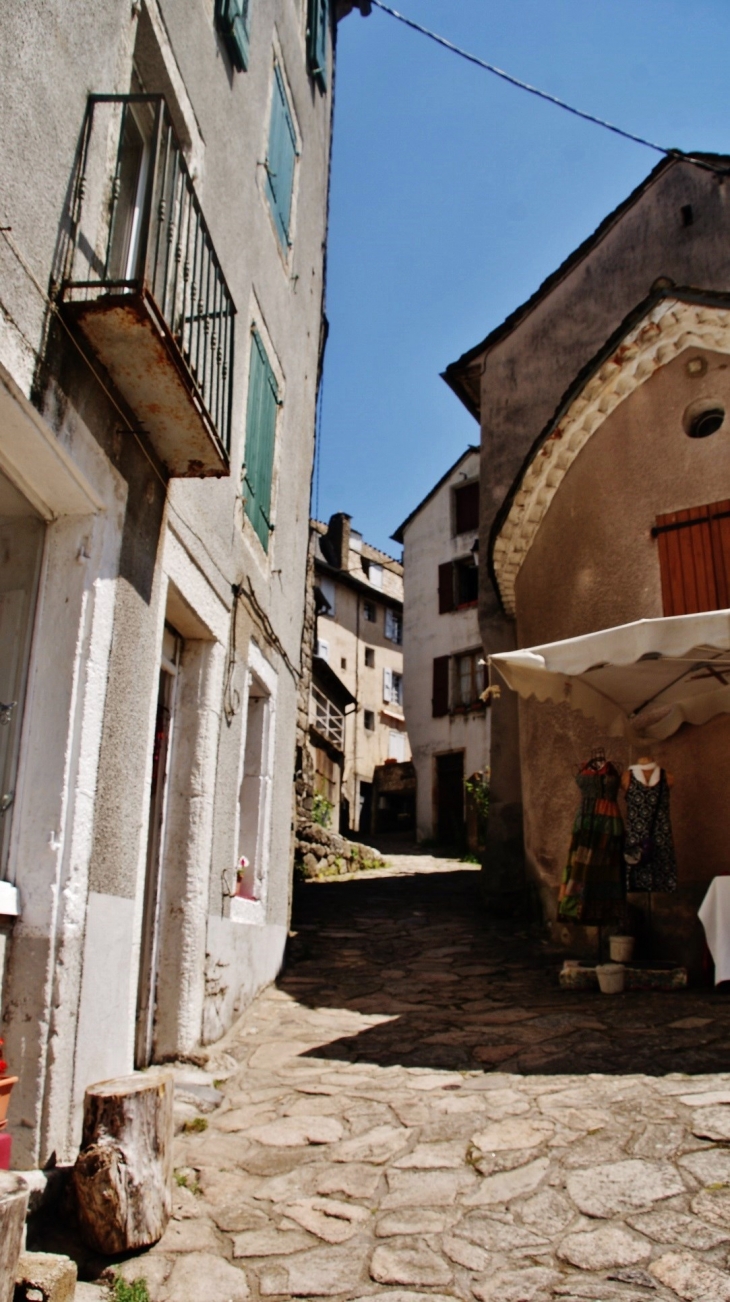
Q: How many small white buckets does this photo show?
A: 2